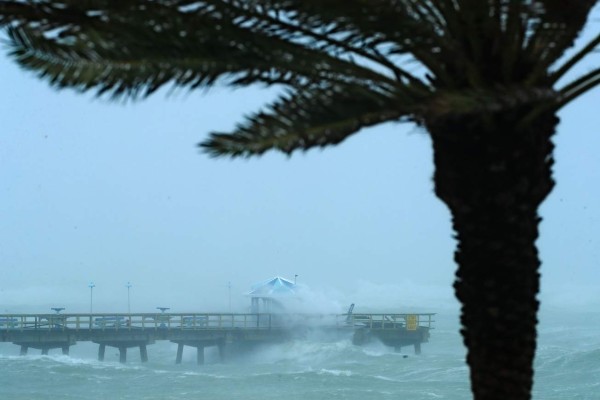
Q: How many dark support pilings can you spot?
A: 11